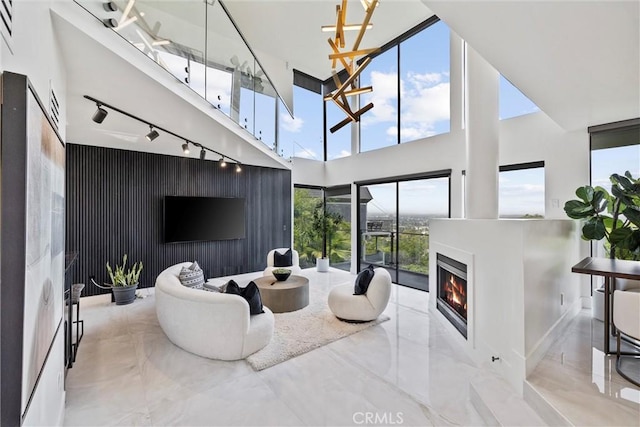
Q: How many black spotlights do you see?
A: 6